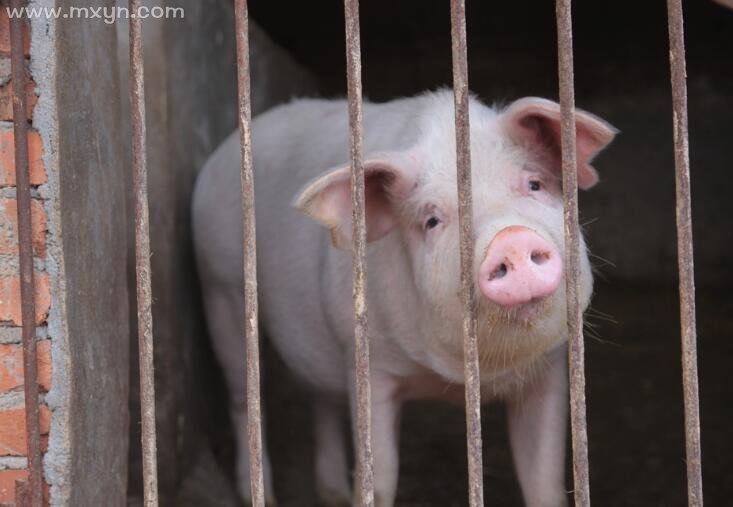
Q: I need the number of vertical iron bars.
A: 7